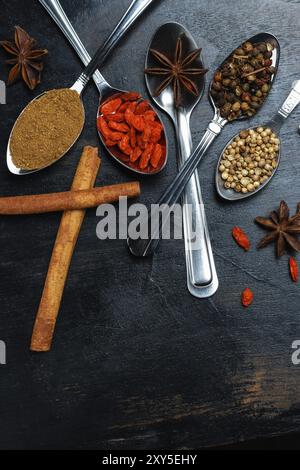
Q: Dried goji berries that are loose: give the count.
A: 3